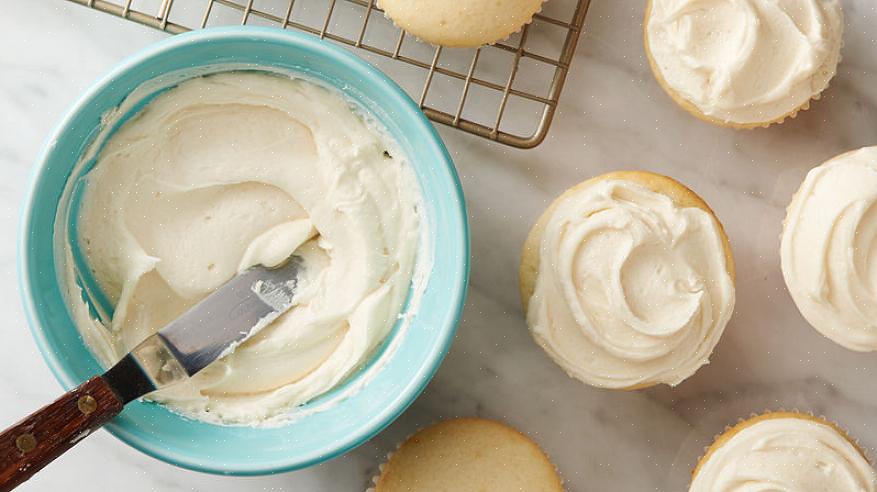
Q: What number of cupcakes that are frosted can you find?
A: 4